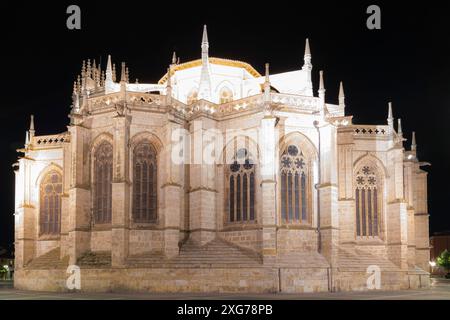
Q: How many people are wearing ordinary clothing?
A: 0